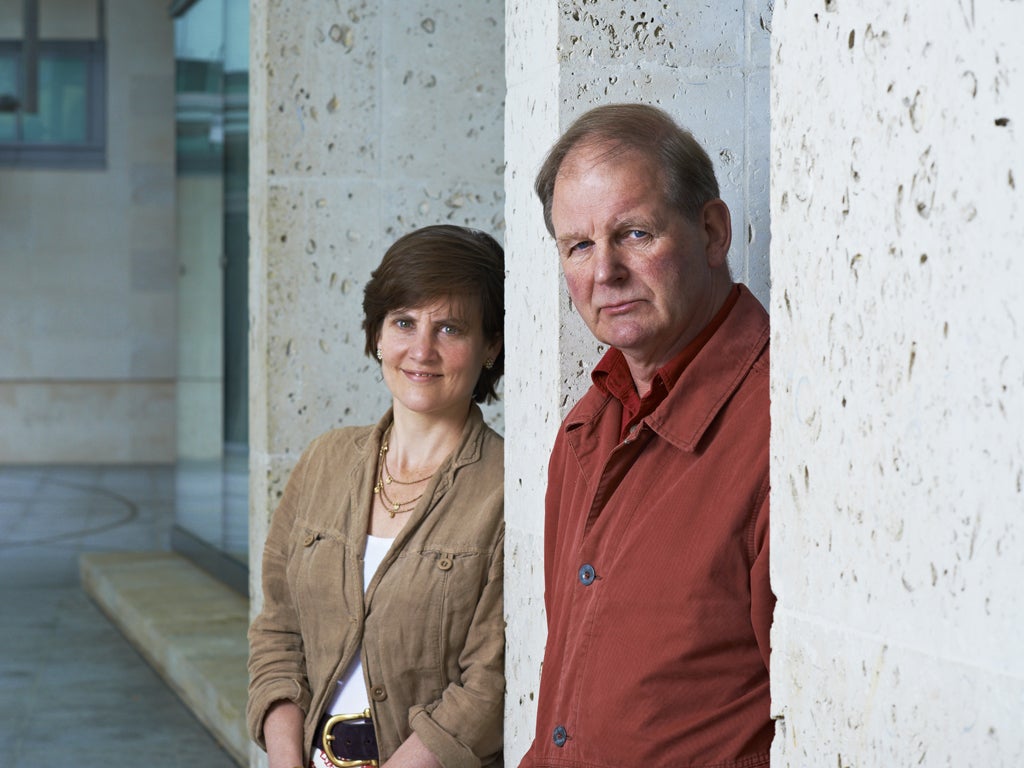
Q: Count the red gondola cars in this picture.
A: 0